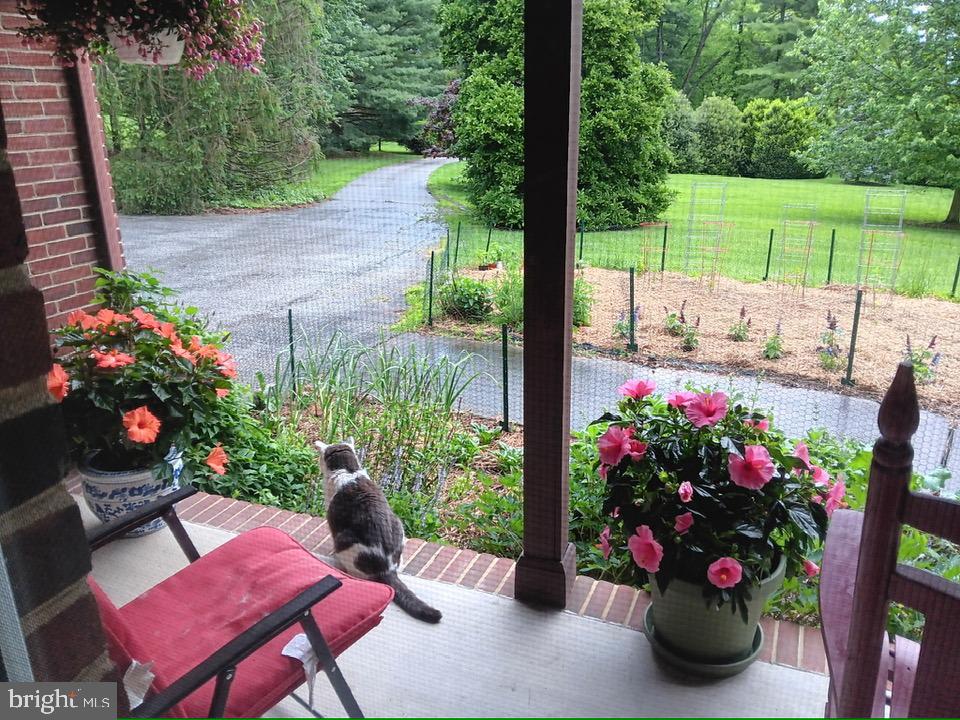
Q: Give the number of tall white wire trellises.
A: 3